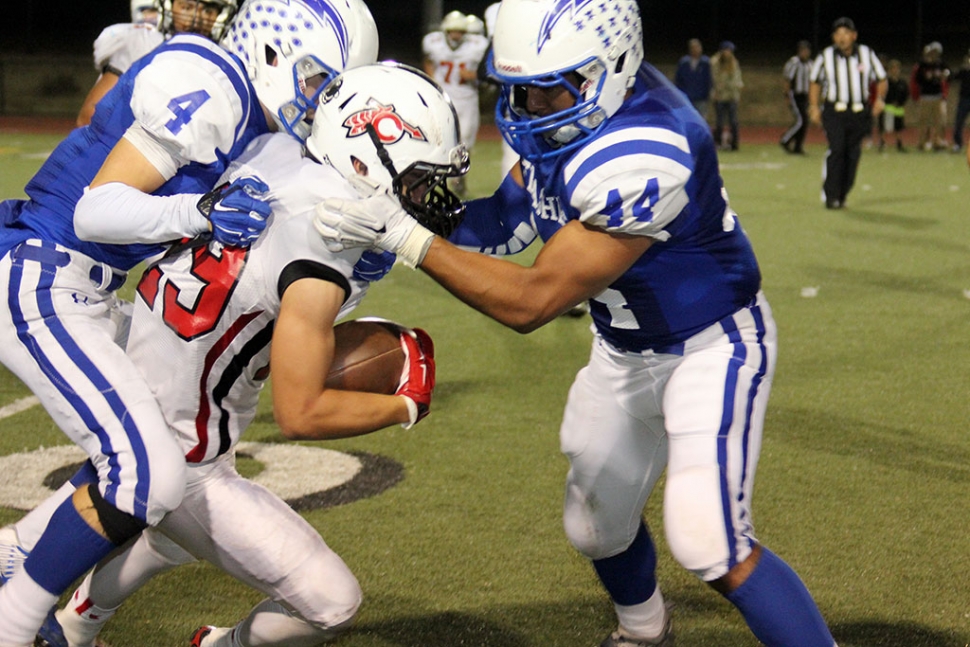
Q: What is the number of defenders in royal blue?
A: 2